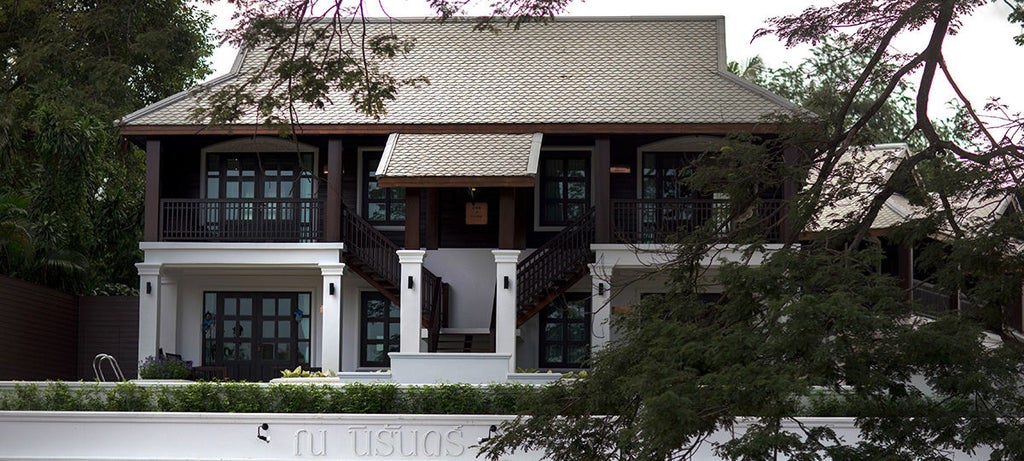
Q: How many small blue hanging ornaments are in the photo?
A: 2